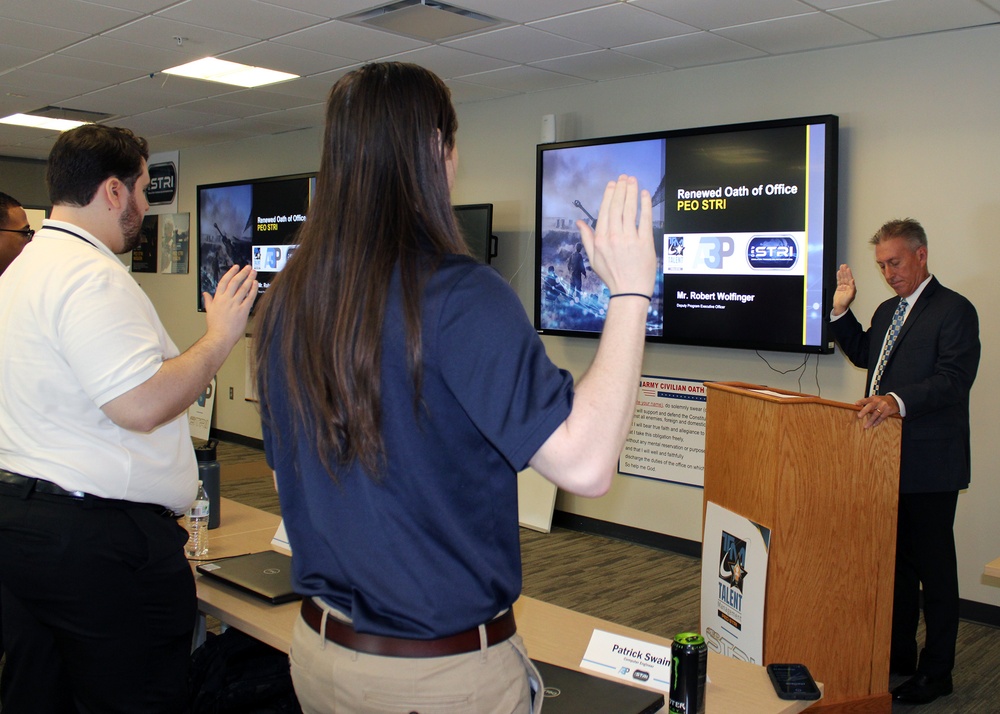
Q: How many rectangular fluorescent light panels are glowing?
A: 2